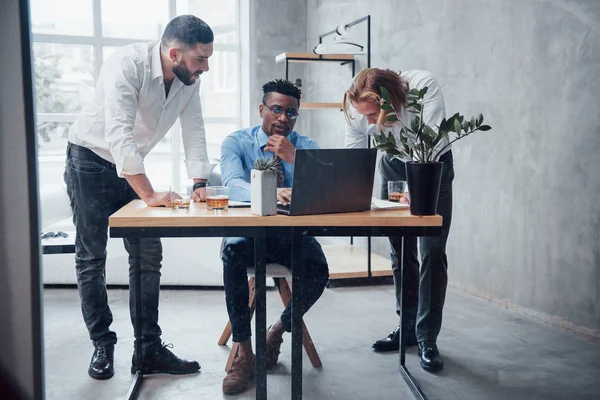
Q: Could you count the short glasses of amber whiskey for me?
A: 3